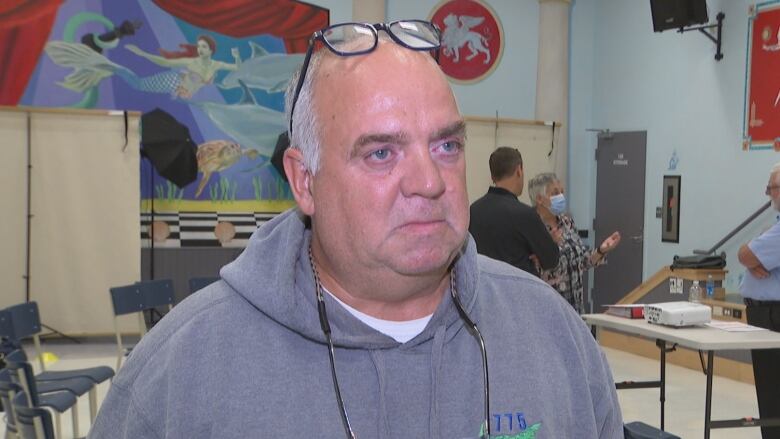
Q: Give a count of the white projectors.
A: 1